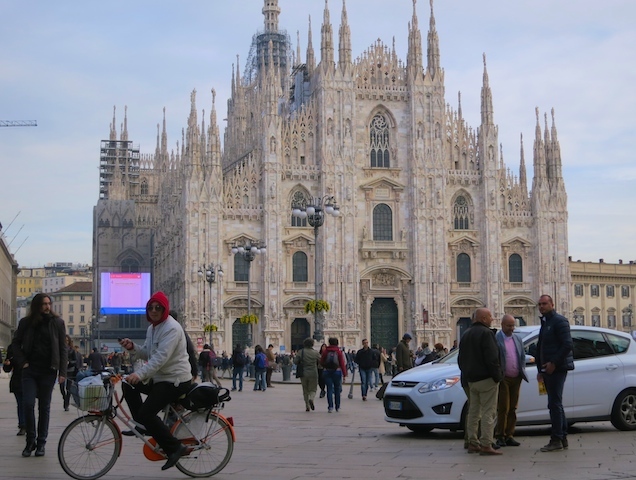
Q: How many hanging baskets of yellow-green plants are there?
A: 3